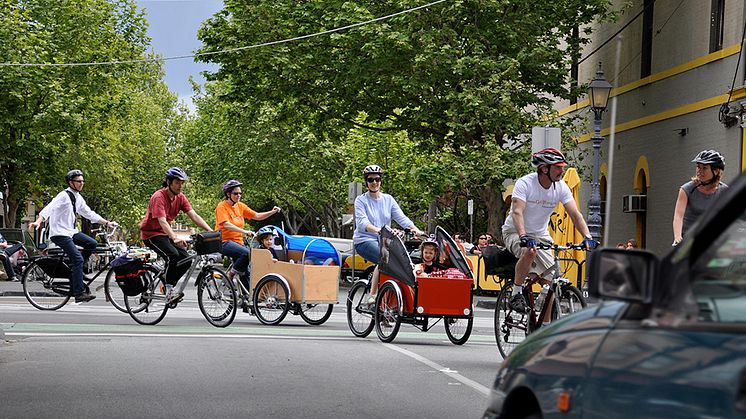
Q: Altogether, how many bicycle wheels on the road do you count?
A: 12